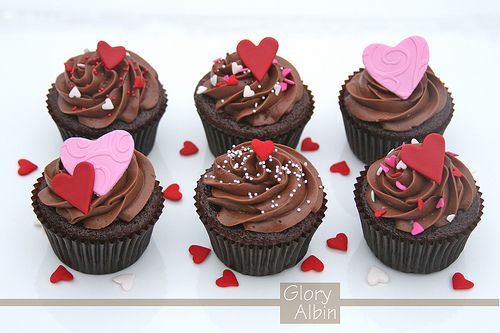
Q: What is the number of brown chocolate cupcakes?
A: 6